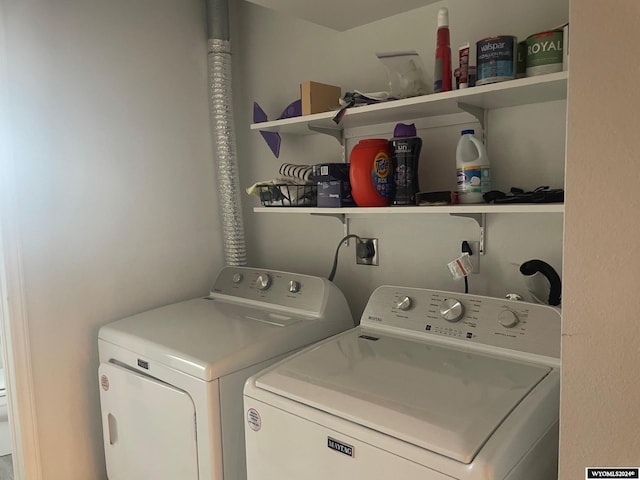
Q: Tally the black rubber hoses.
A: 1